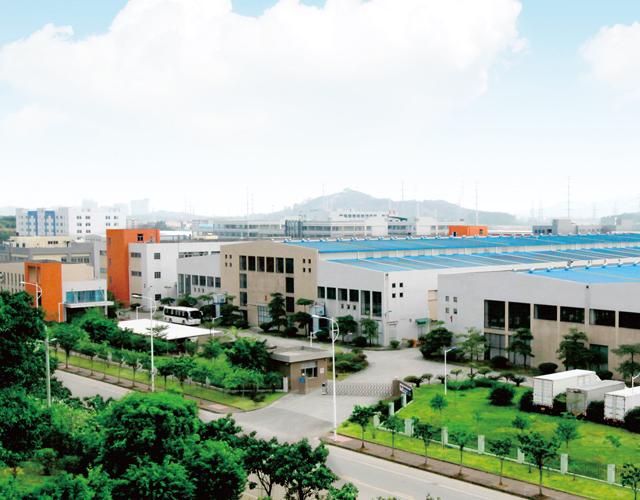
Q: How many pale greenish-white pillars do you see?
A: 9